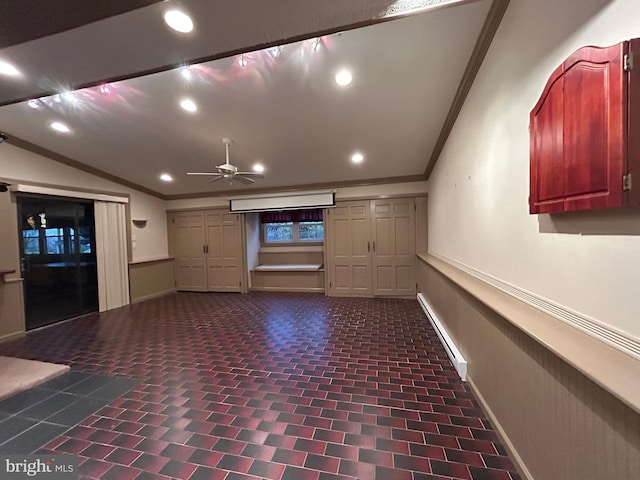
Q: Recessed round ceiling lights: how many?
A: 8